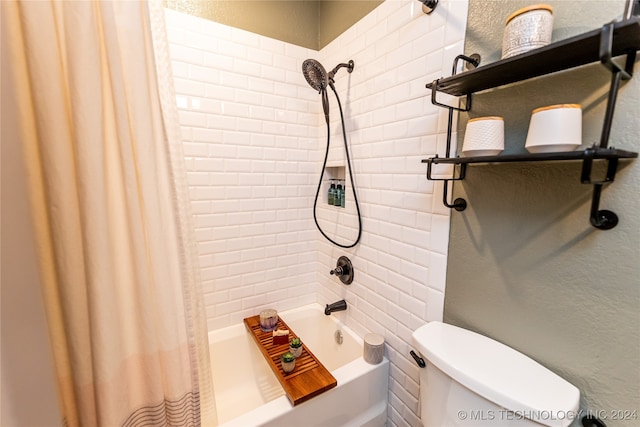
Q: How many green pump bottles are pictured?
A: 3